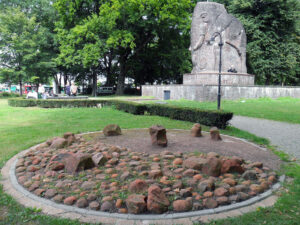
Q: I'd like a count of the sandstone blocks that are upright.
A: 4